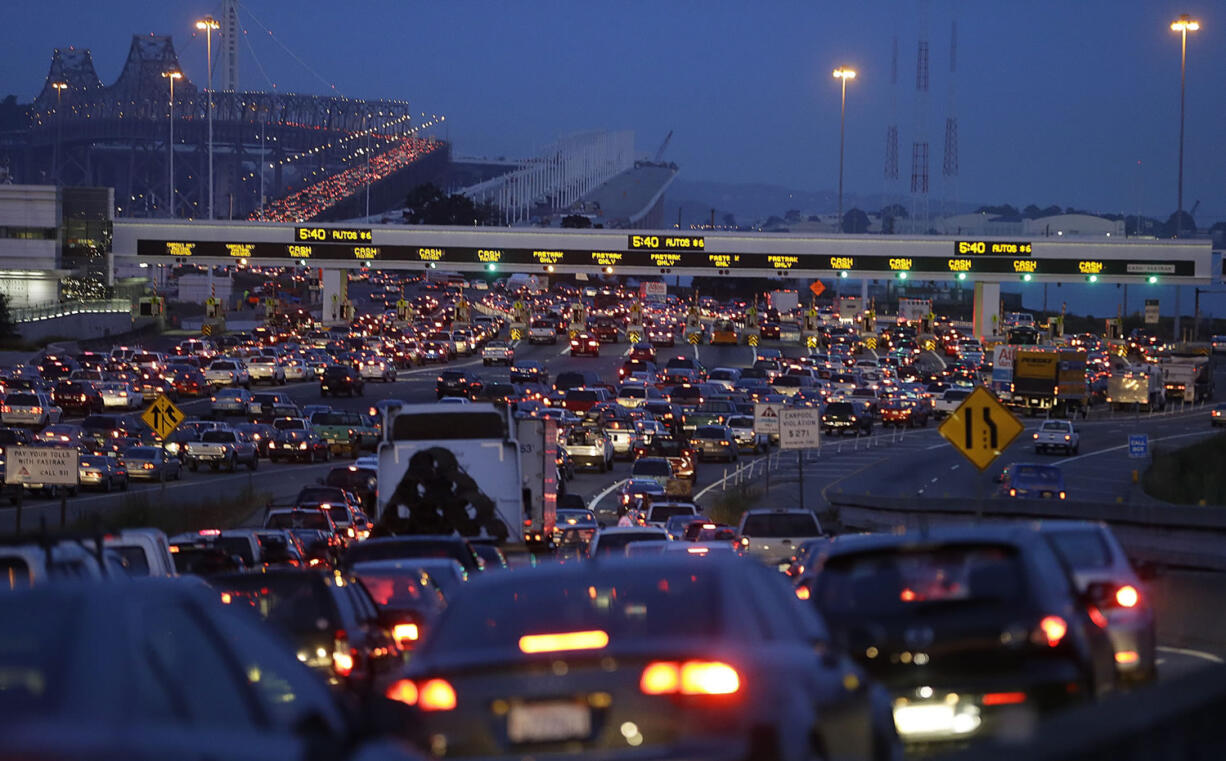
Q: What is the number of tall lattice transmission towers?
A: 3